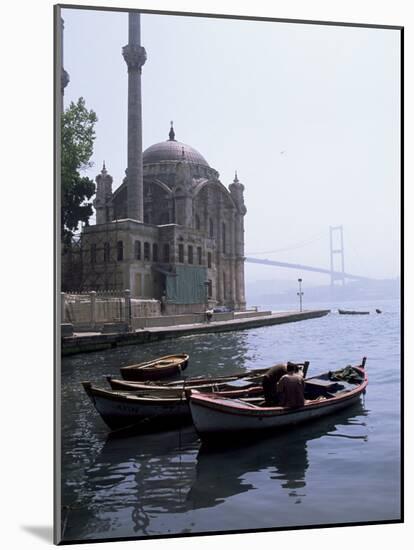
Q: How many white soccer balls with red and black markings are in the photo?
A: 0